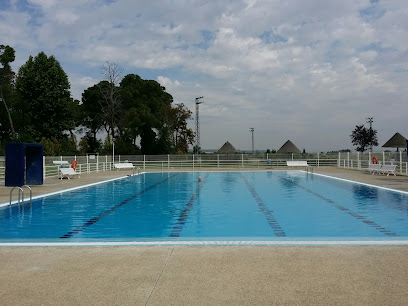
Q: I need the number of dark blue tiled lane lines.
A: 4